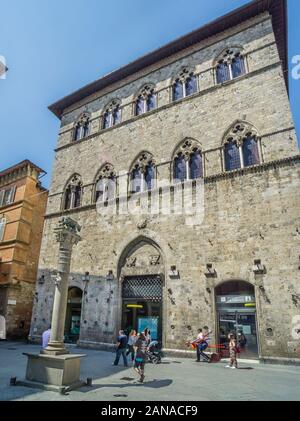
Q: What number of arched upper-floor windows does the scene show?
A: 10